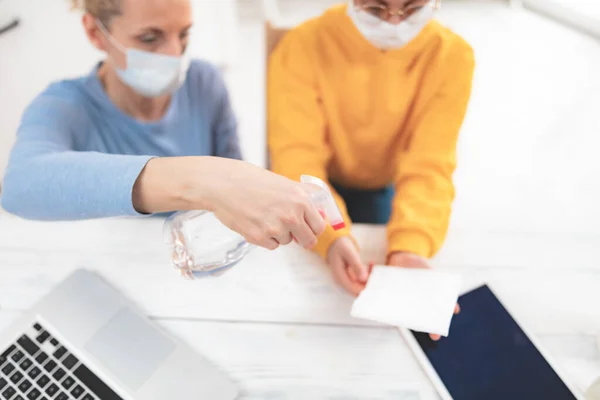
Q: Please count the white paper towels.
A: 1